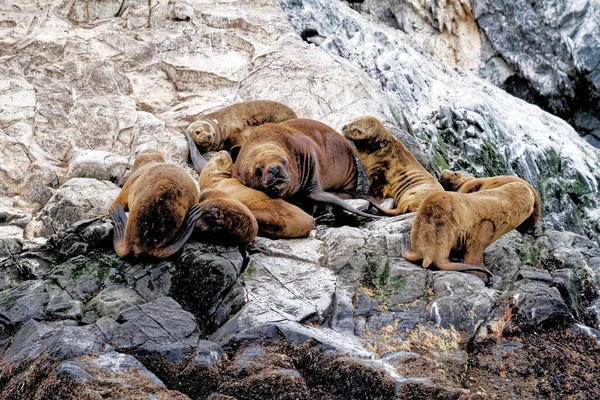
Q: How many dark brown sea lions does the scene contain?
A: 1